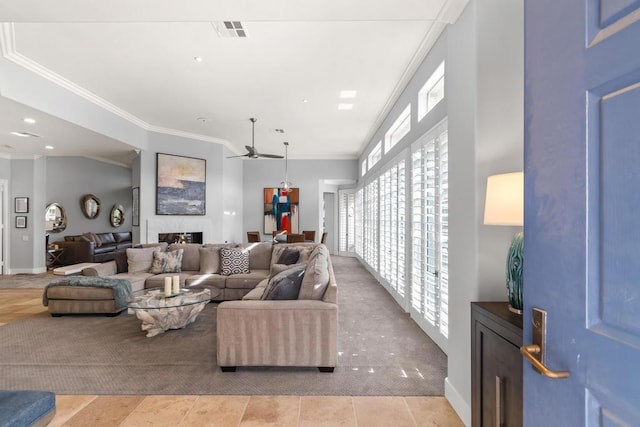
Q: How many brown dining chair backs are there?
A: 5